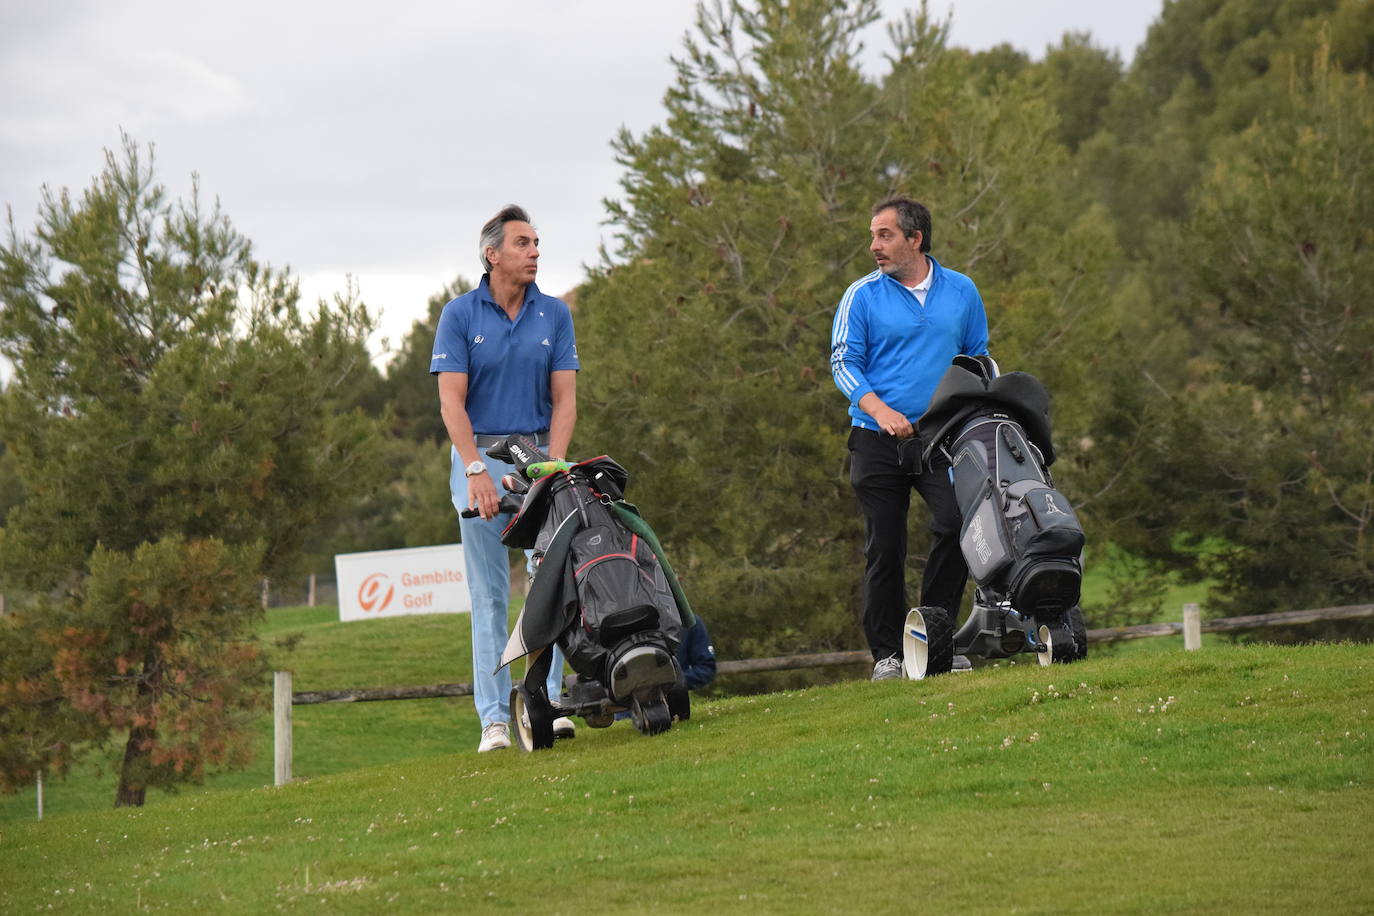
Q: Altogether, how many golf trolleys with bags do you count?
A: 2